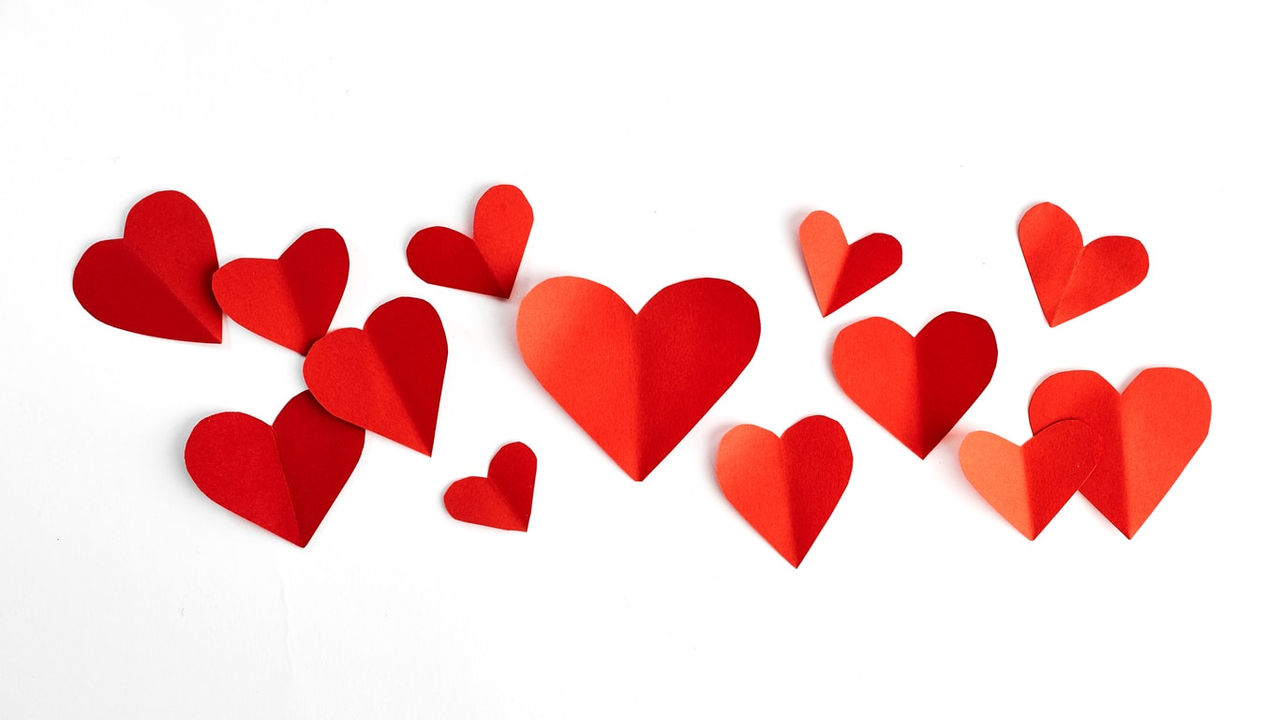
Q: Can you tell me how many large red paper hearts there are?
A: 1